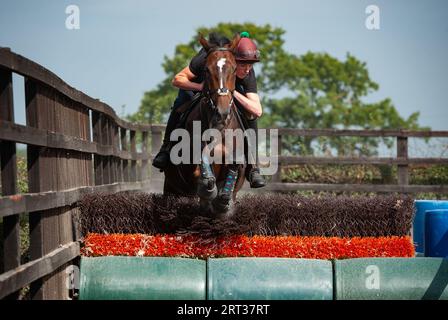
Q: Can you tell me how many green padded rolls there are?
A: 3